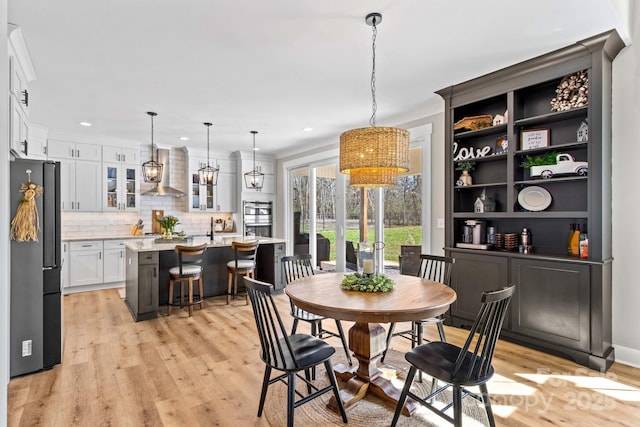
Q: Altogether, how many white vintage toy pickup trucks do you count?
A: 1